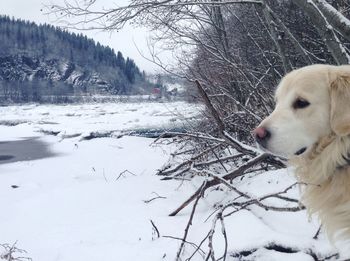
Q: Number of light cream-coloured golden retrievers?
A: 1